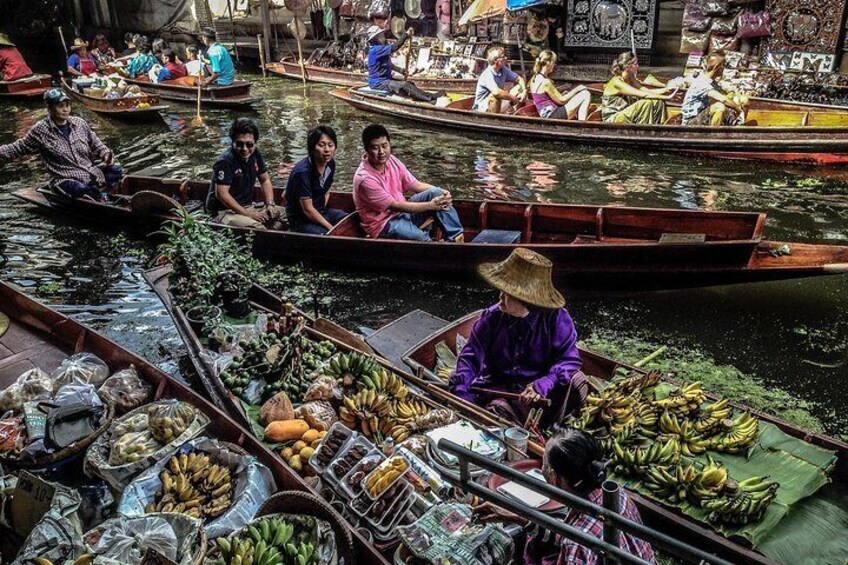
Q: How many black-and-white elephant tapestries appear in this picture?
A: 1